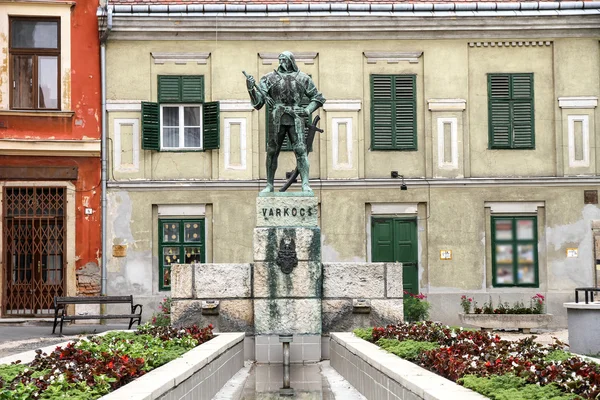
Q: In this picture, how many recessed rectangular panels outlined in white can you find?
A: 5